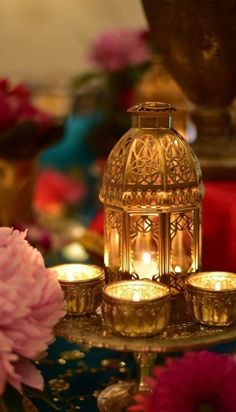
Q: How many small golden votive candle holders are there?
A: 3